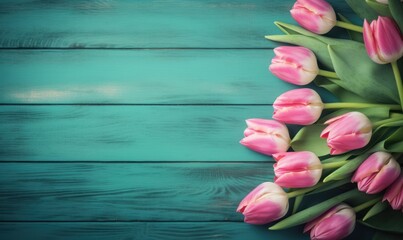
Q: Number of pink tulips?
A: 11